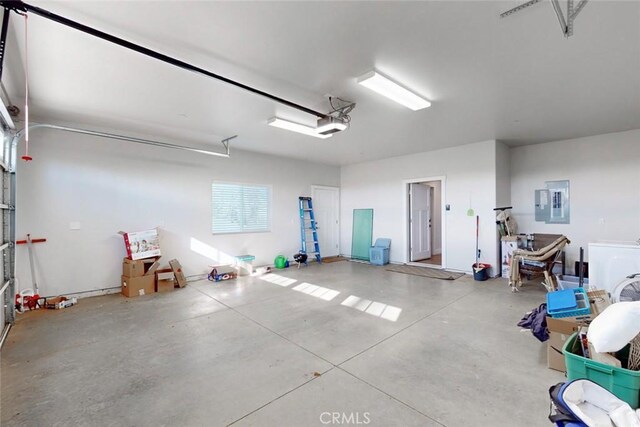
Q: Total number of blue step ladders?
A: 1